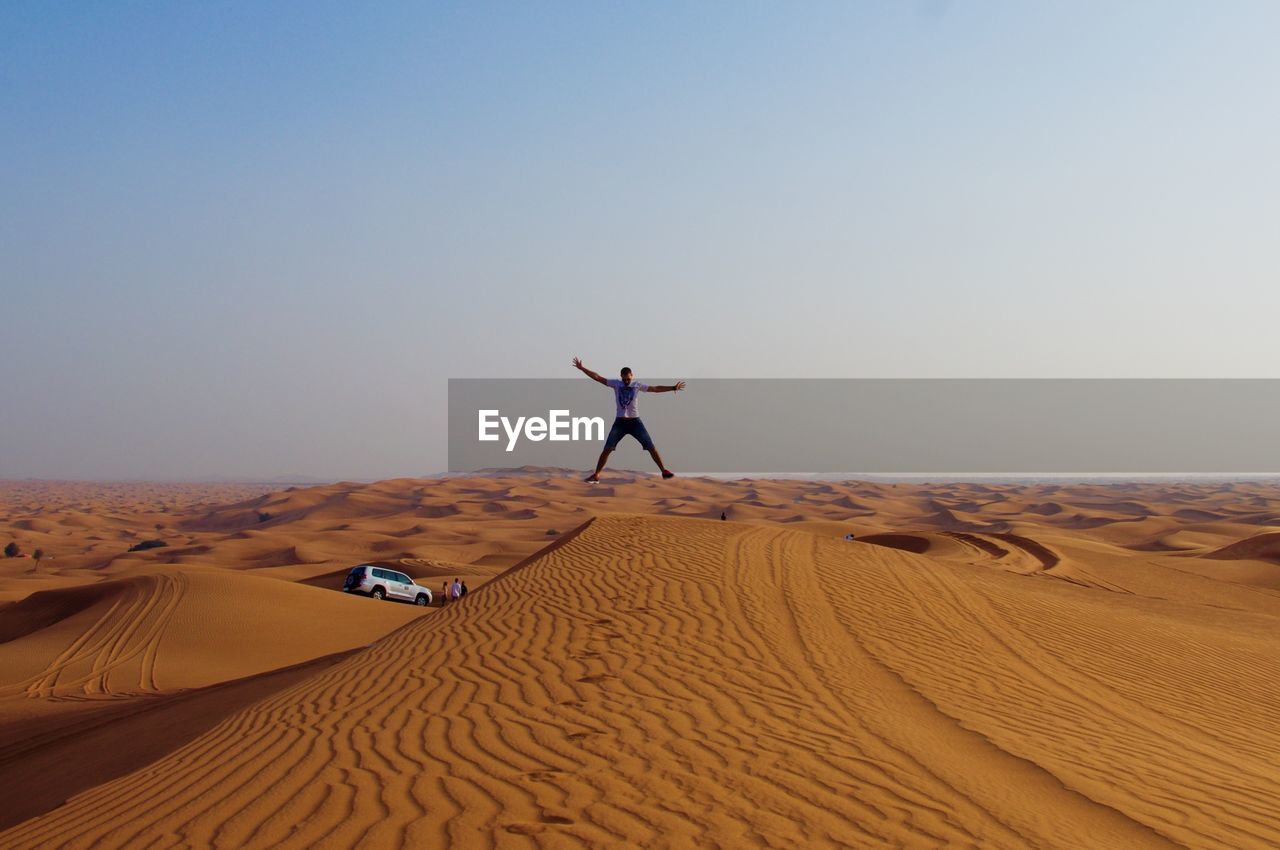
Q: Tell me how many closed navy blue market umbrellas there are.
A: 0